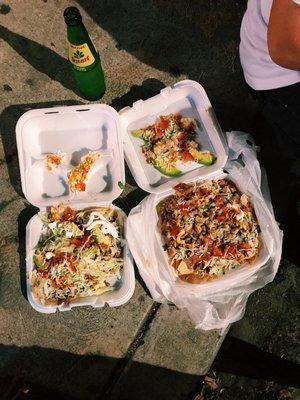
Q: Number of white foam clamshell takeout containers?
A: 2